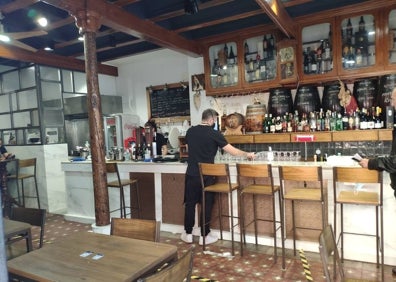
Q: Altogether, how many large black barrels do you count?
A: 5